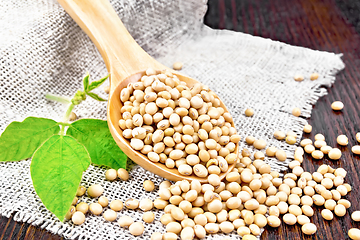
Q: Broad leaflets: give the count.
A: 3